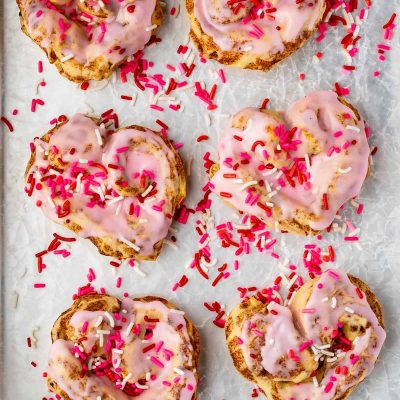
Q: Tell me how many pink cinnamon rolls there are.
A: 6